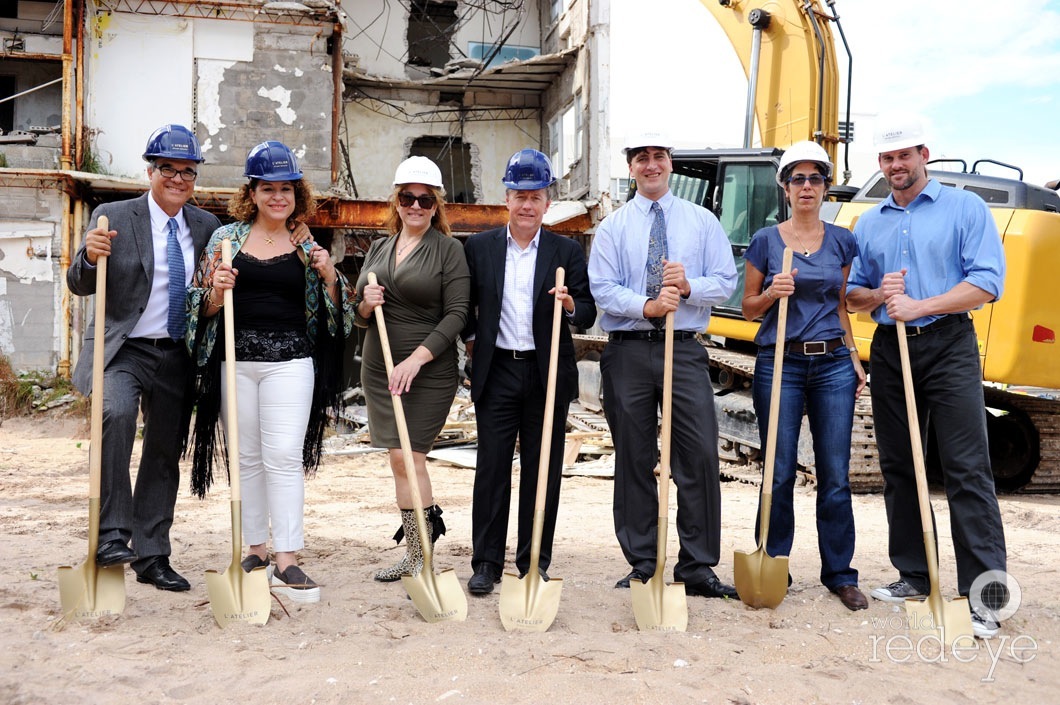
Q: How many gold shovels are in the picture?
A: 7